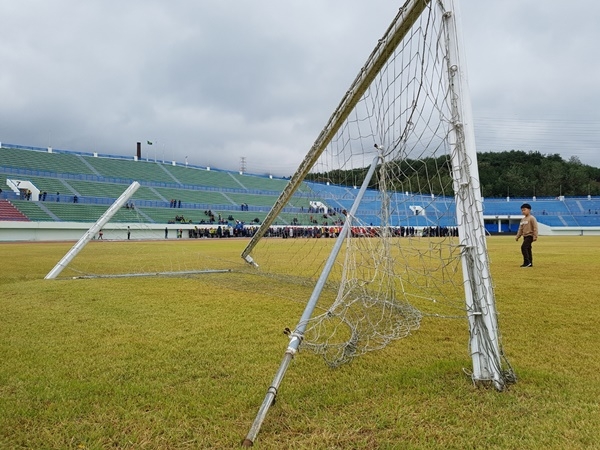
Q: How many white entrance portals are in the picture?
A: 3